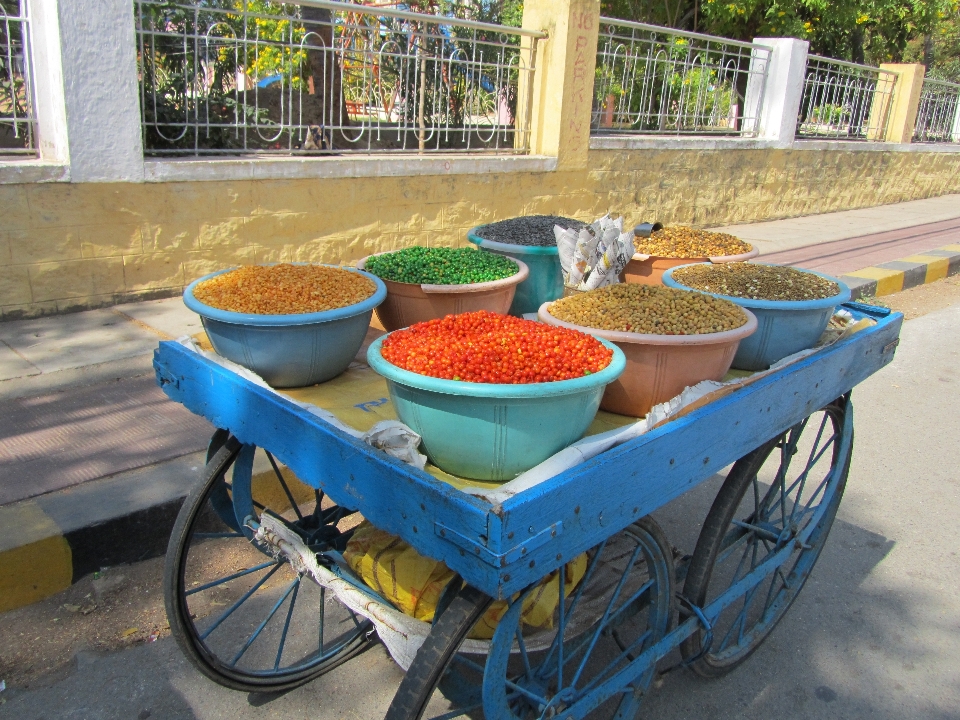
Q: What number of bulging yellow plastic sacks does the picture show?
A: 1